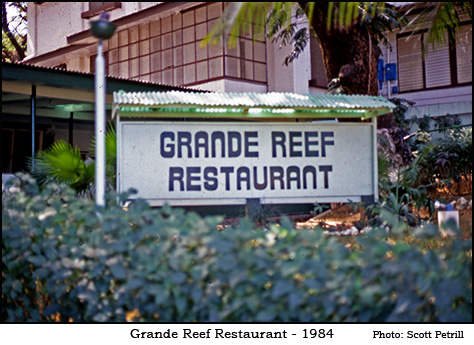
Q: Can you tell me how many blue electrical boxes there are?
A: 3